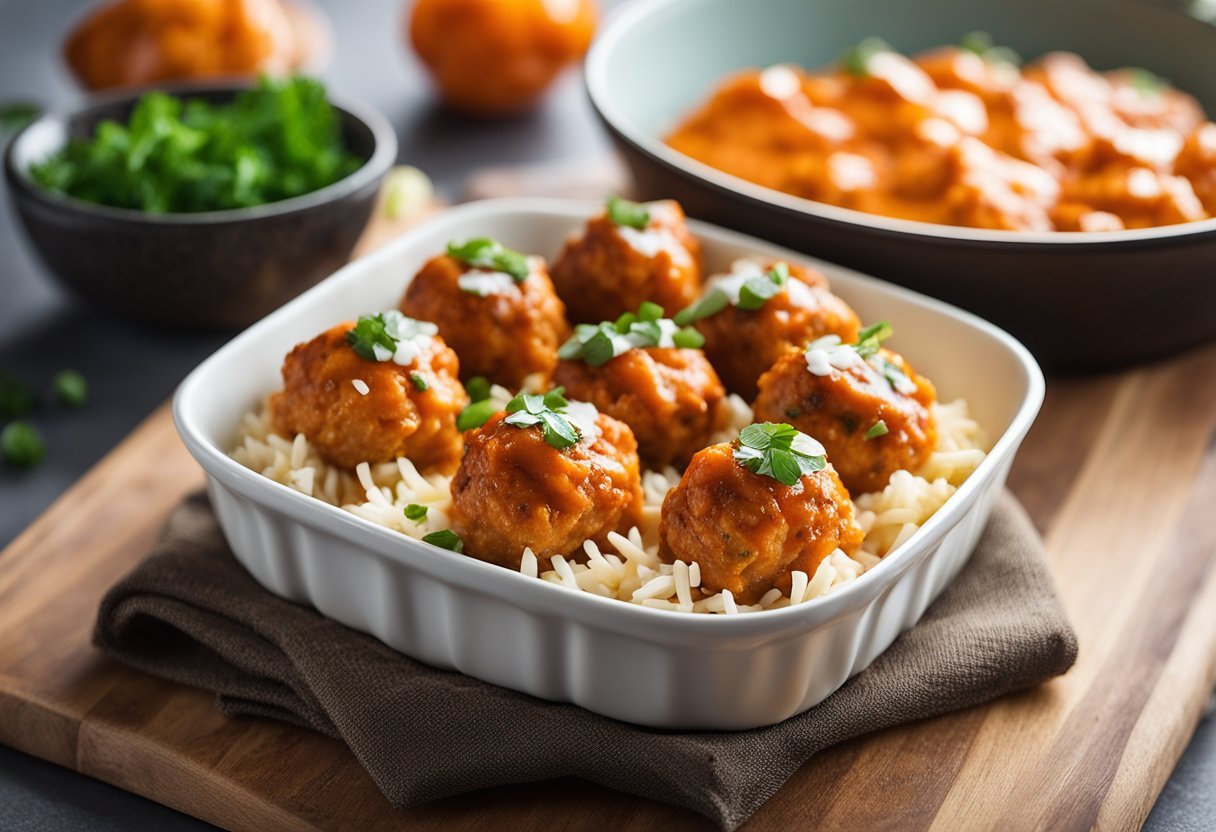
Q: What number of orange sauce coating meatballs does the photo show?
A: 8